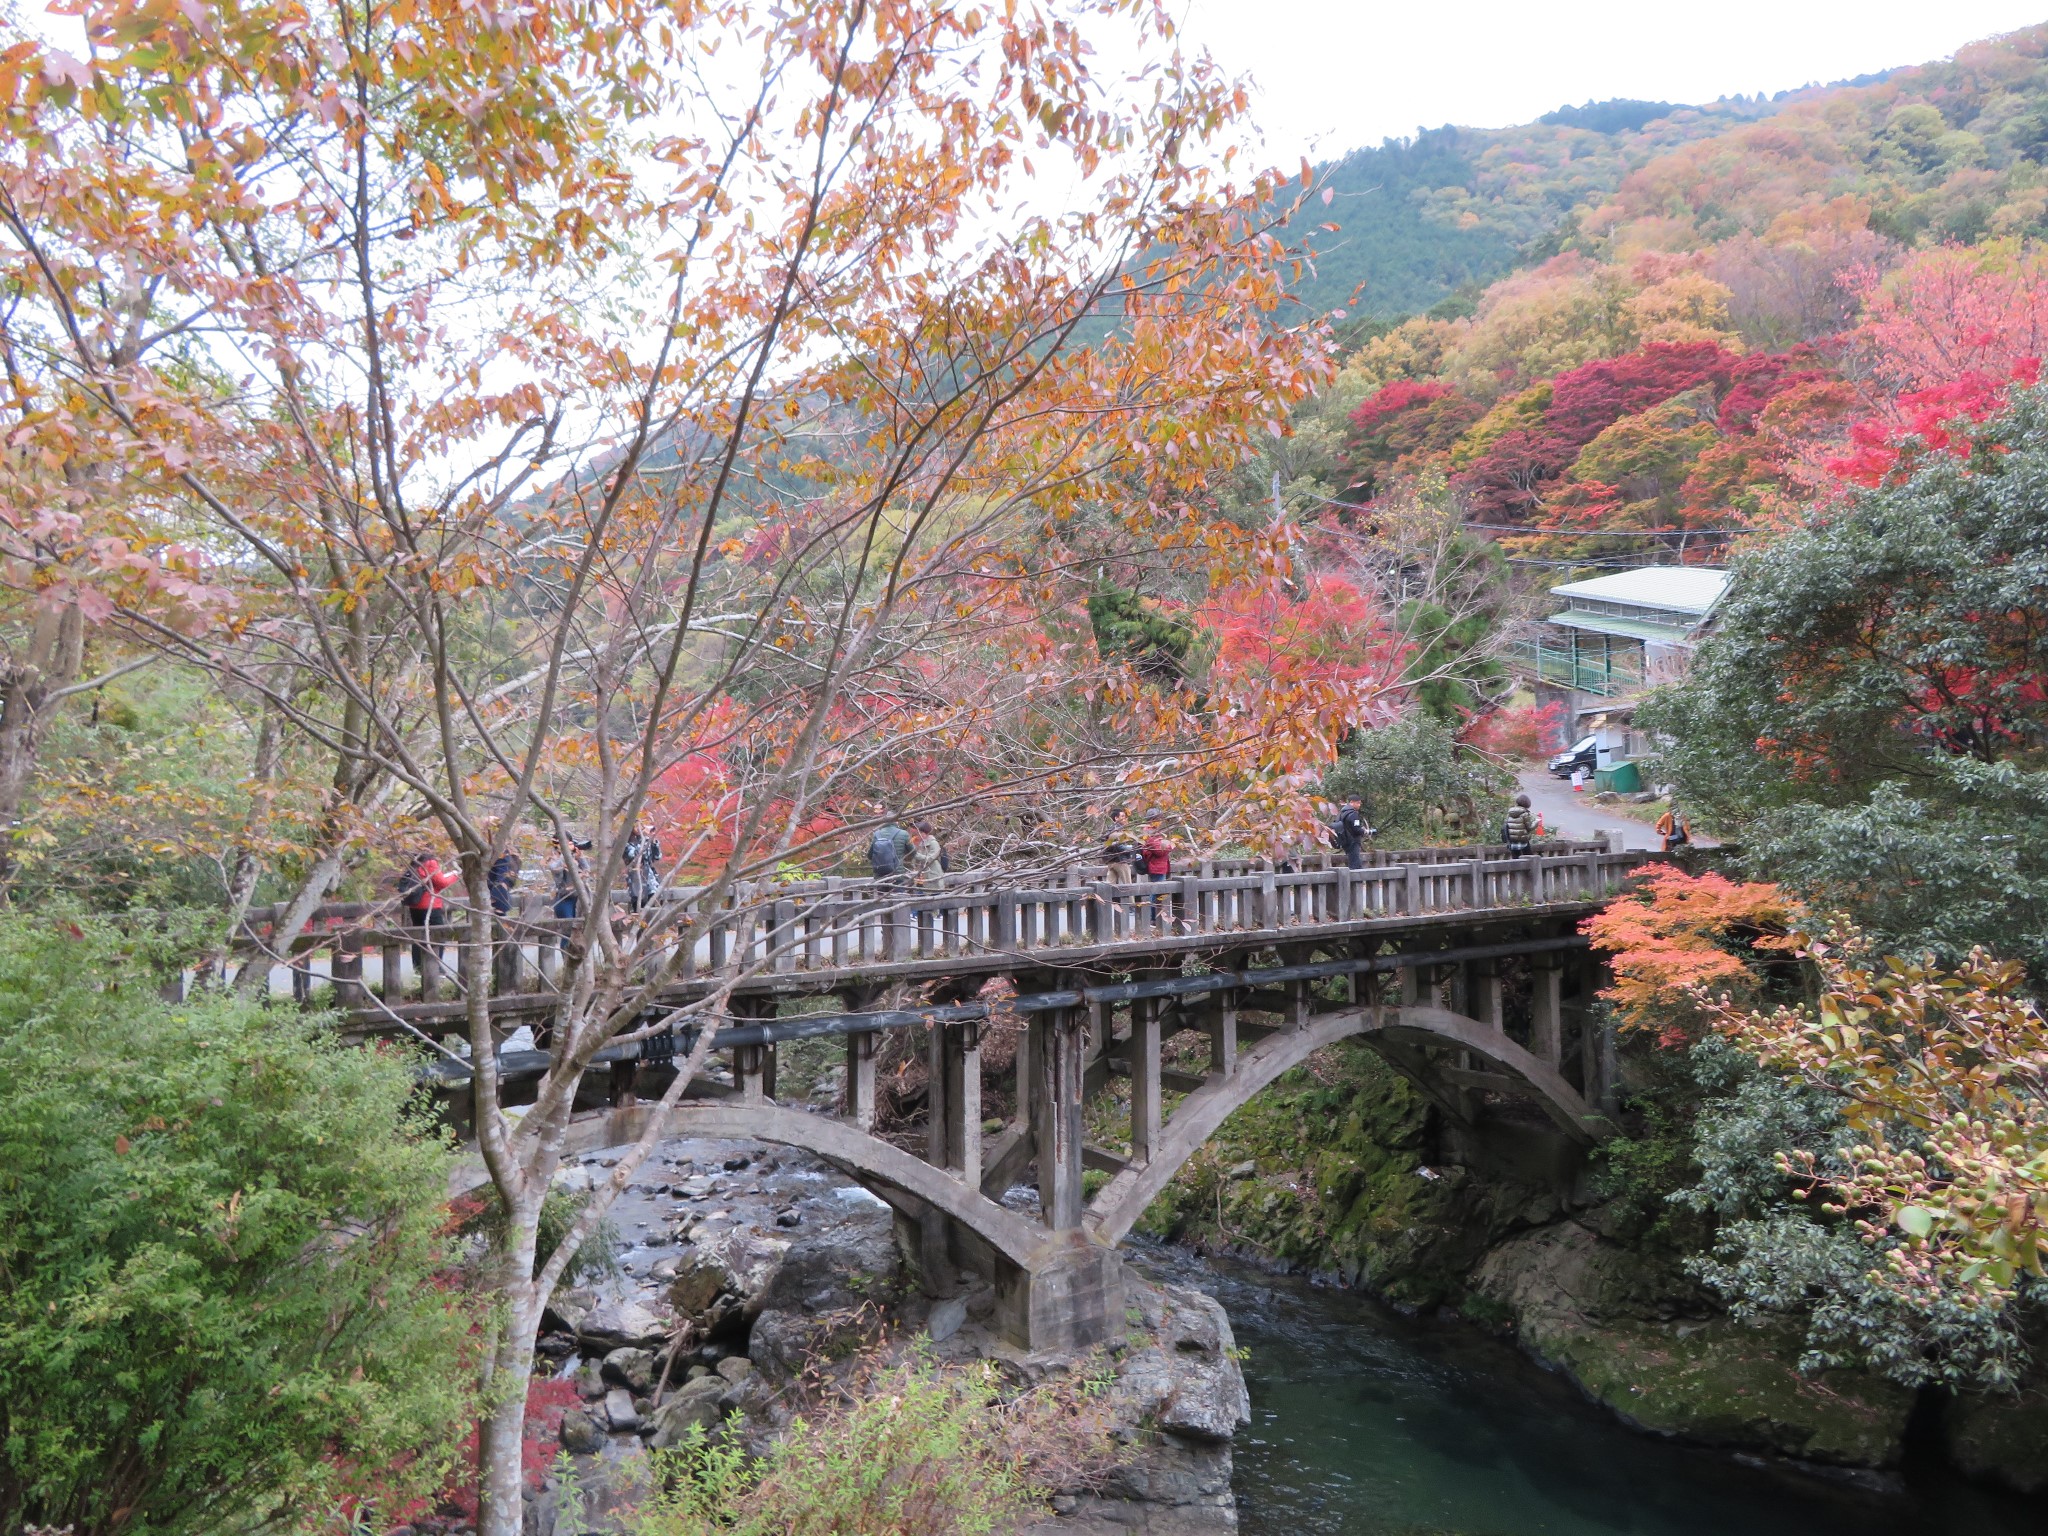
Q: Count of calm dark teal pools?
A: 1